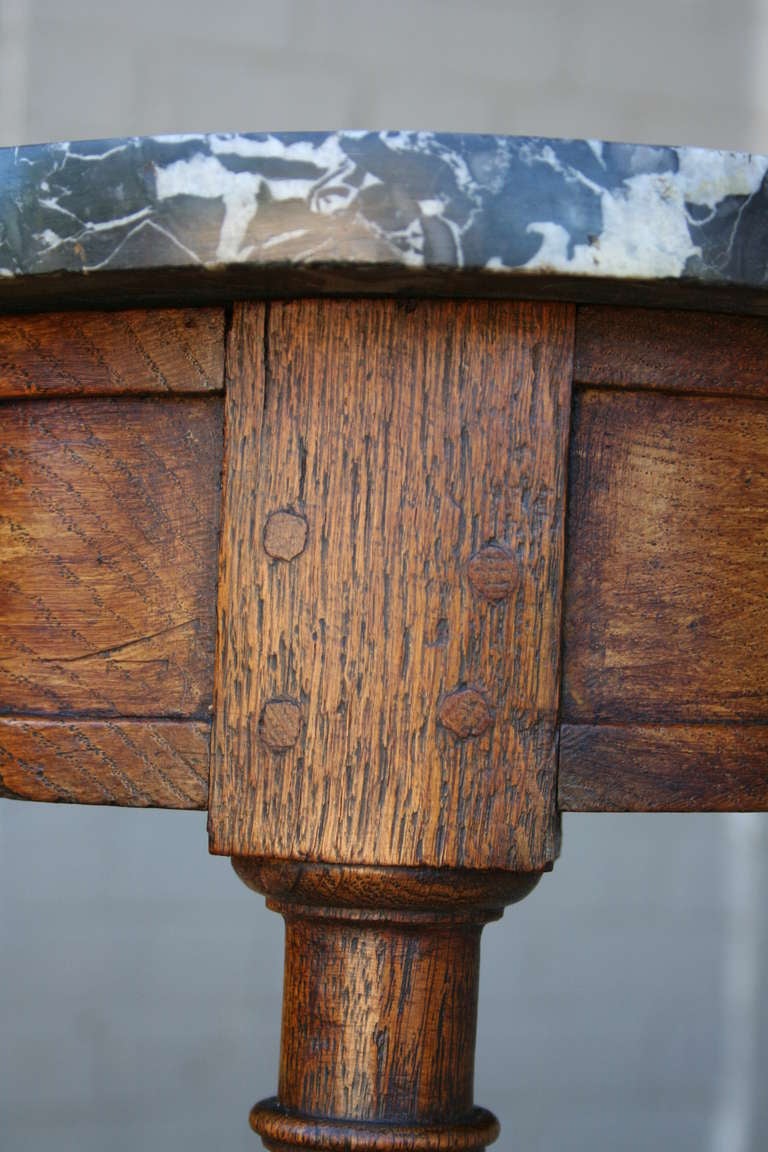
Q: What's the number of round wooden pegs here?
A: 4